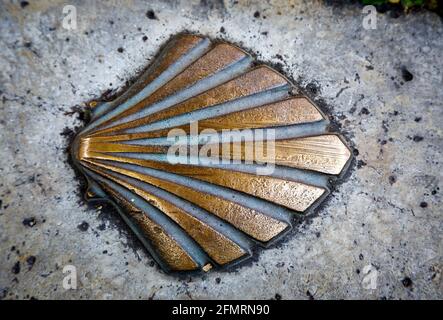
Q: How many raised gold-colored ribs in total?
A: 9